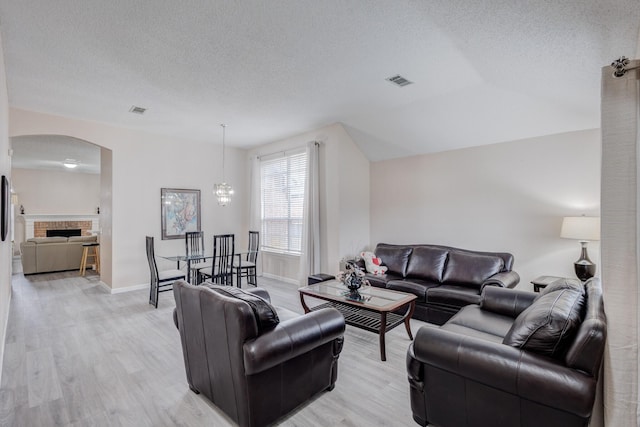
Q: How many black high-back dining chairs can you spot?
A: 4